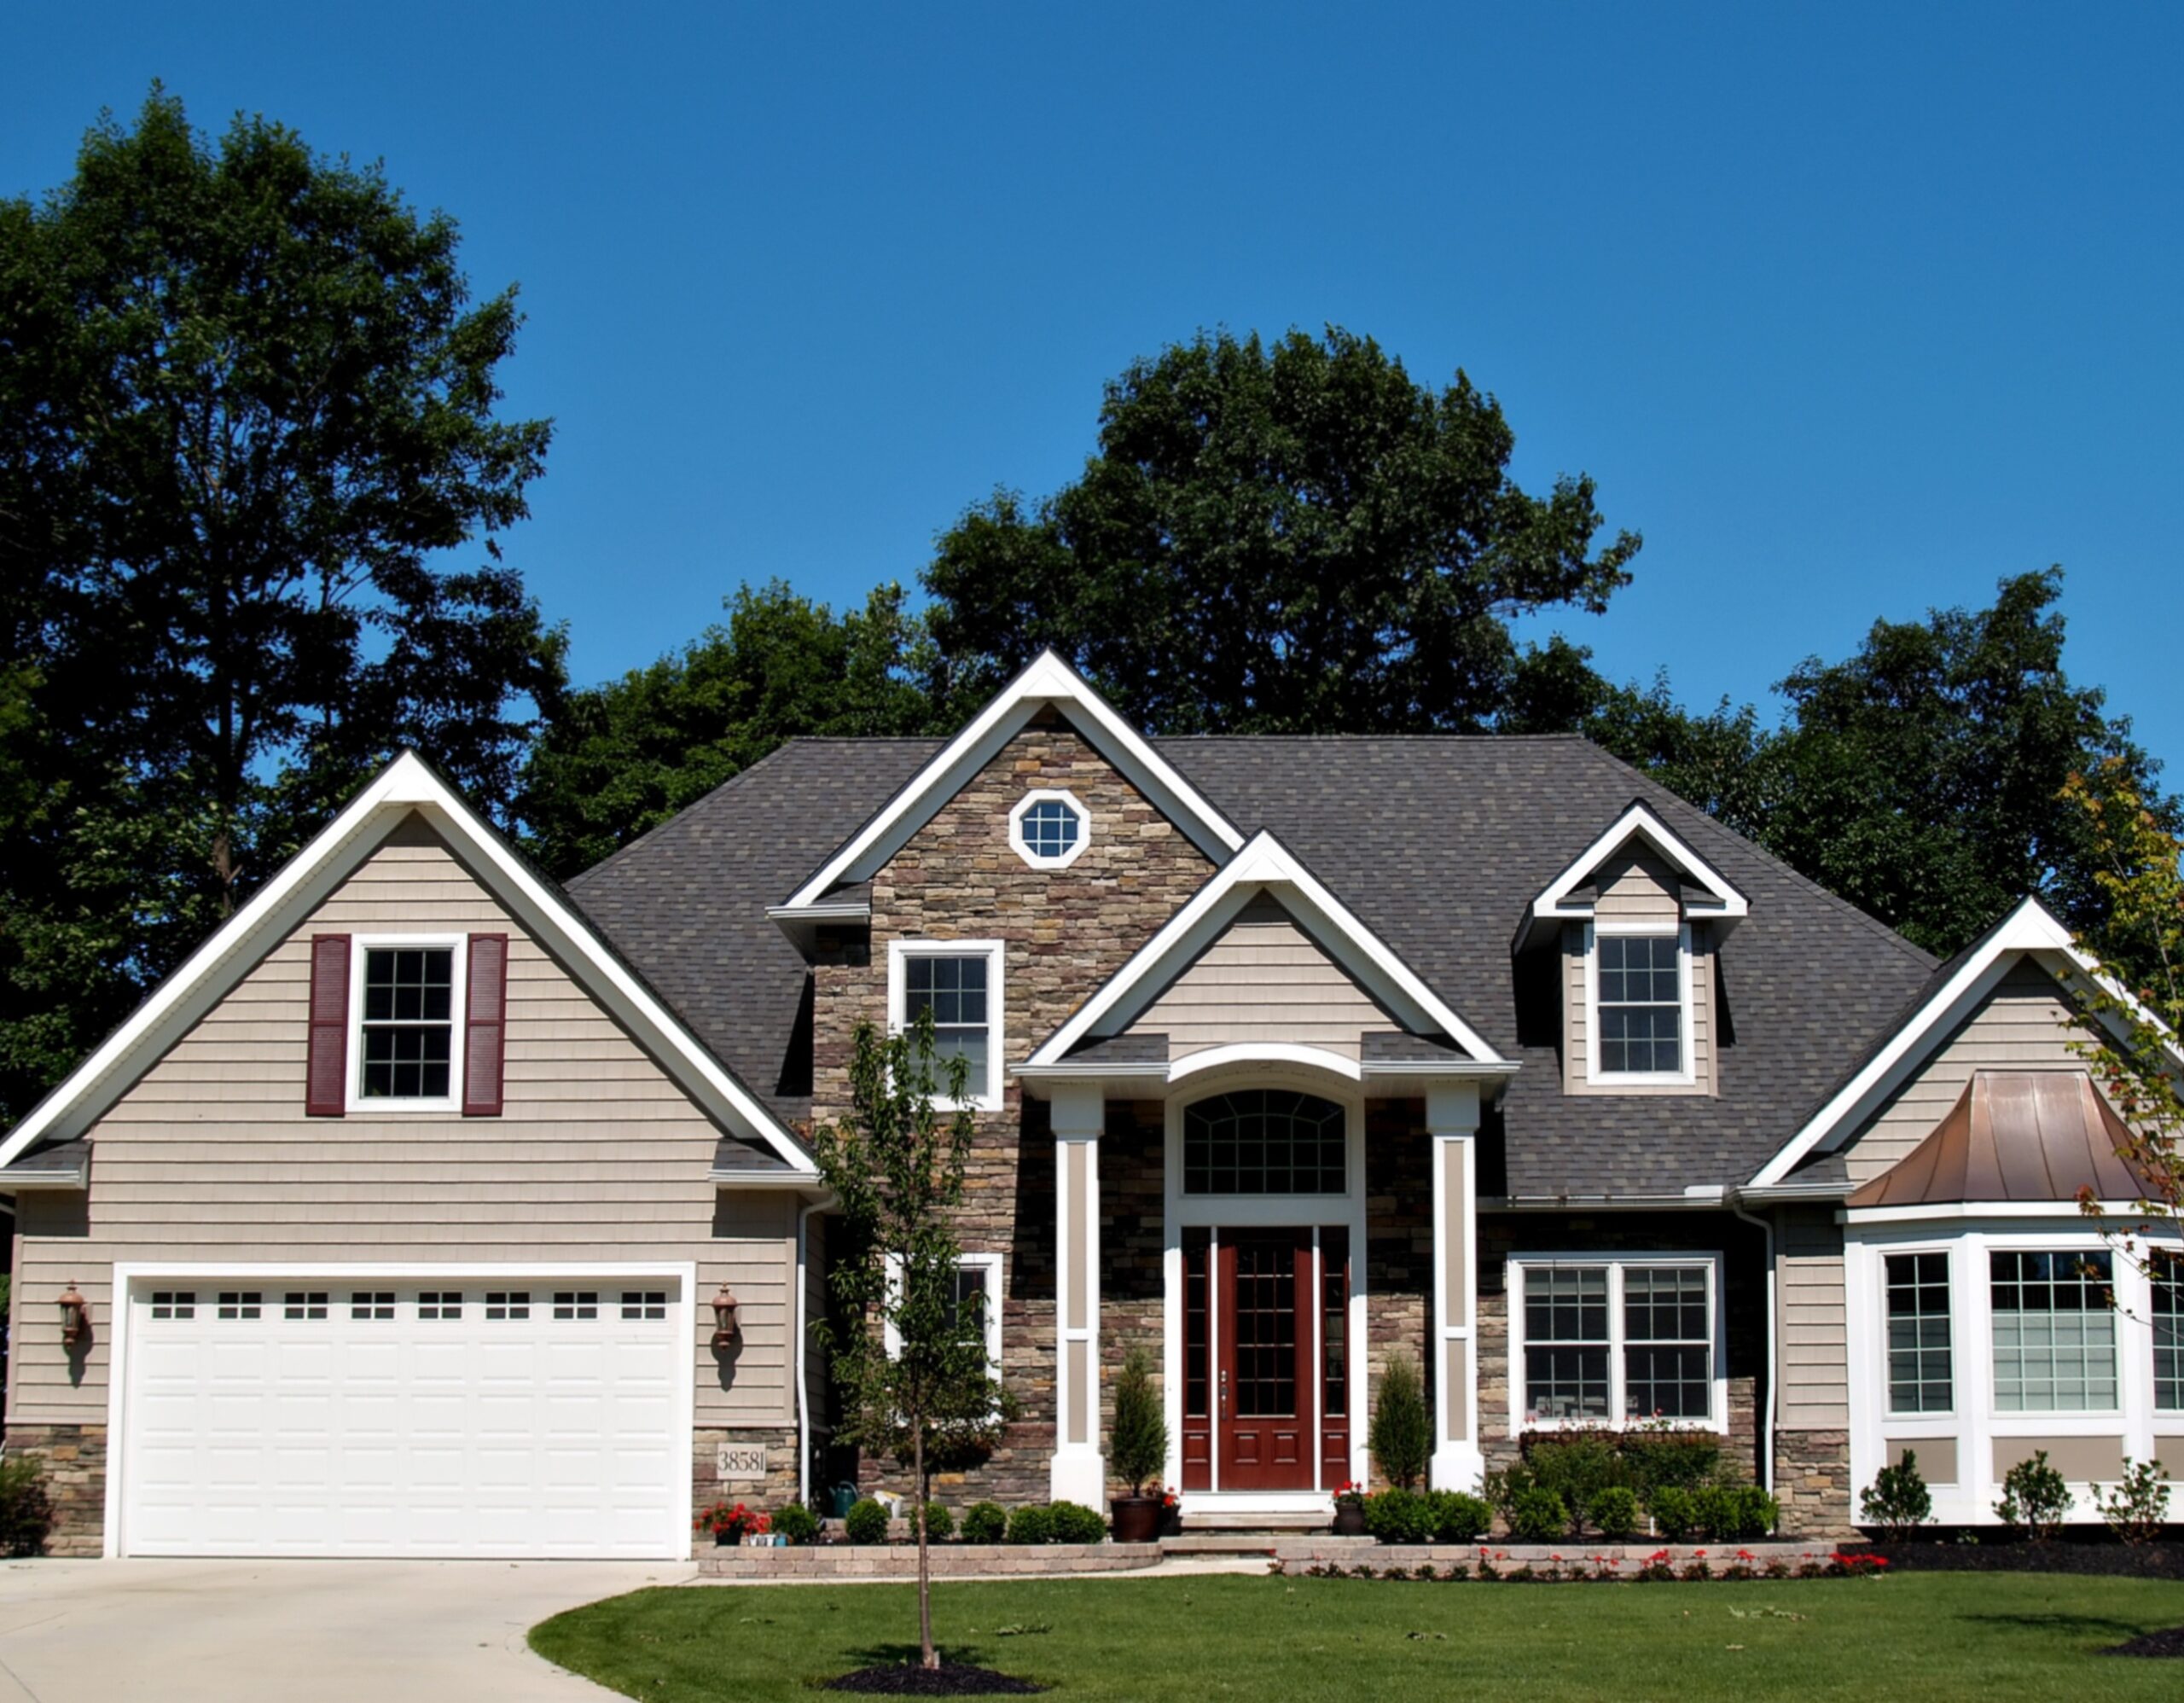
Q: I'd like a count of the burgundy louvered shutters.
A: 2